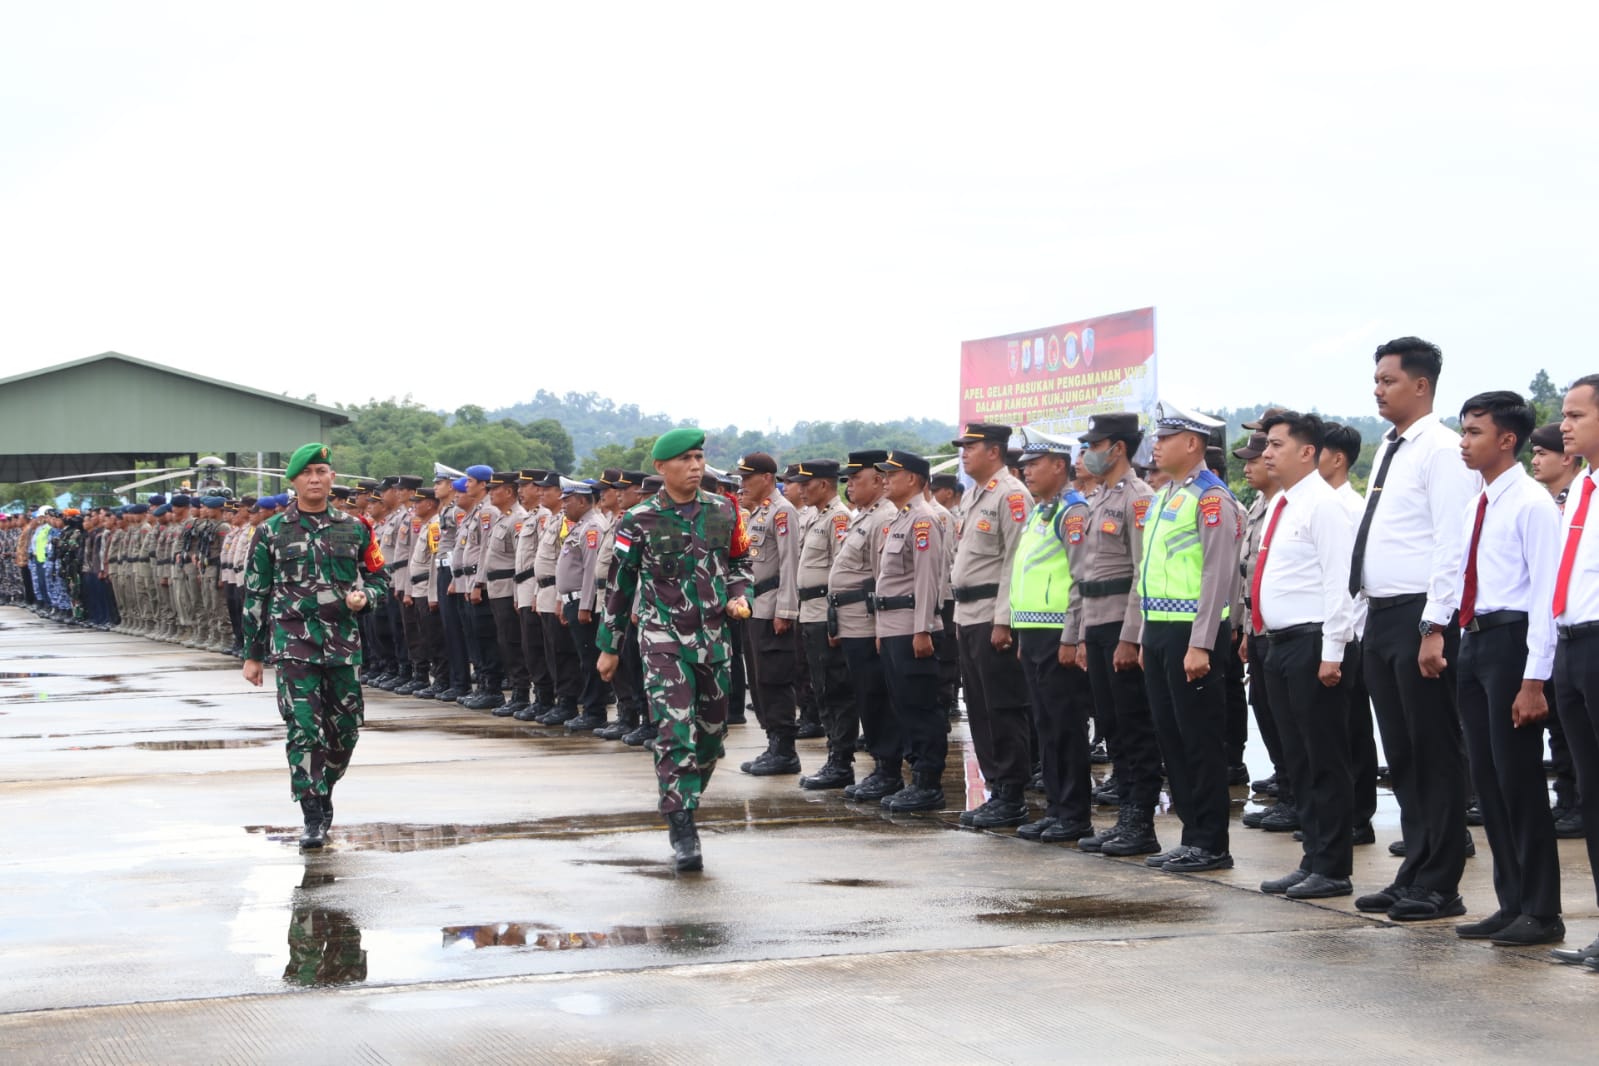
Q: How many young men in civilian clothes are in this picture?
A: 5